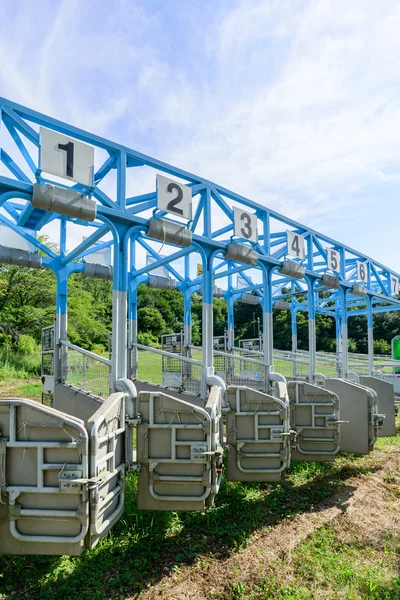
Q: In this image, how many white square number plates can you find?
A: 7